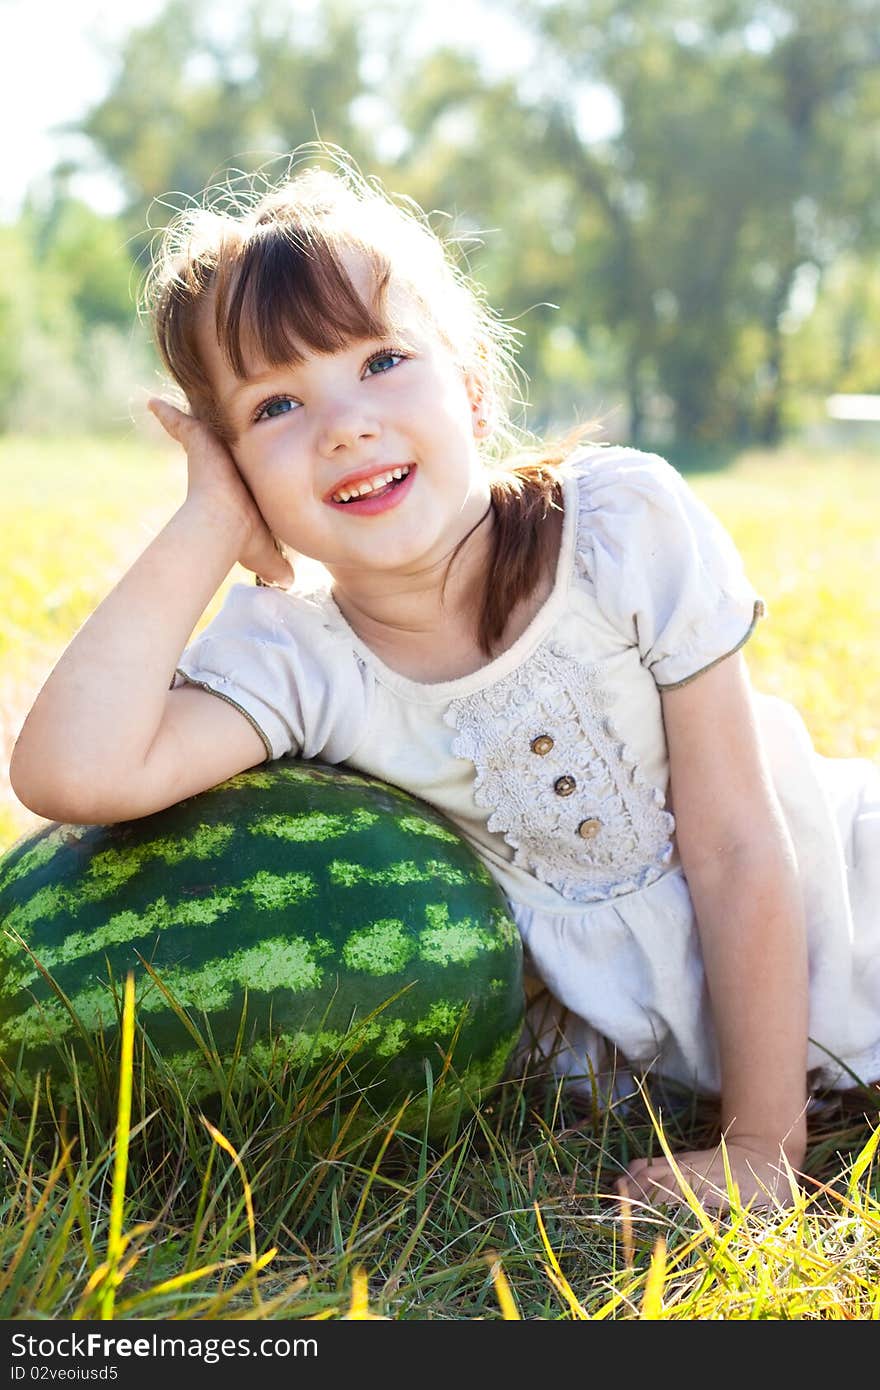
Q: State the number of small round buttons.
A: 3